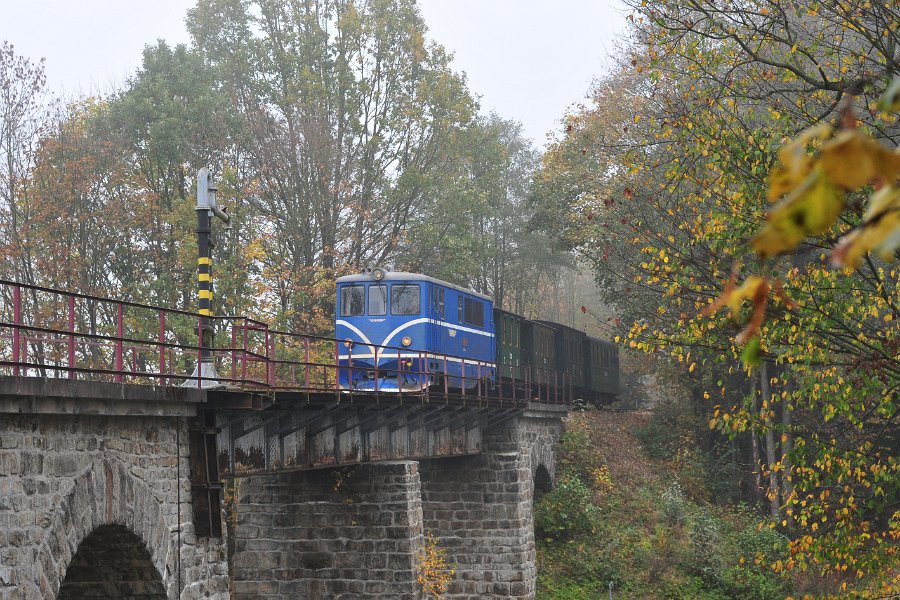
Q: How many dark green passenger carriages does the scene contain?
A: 4